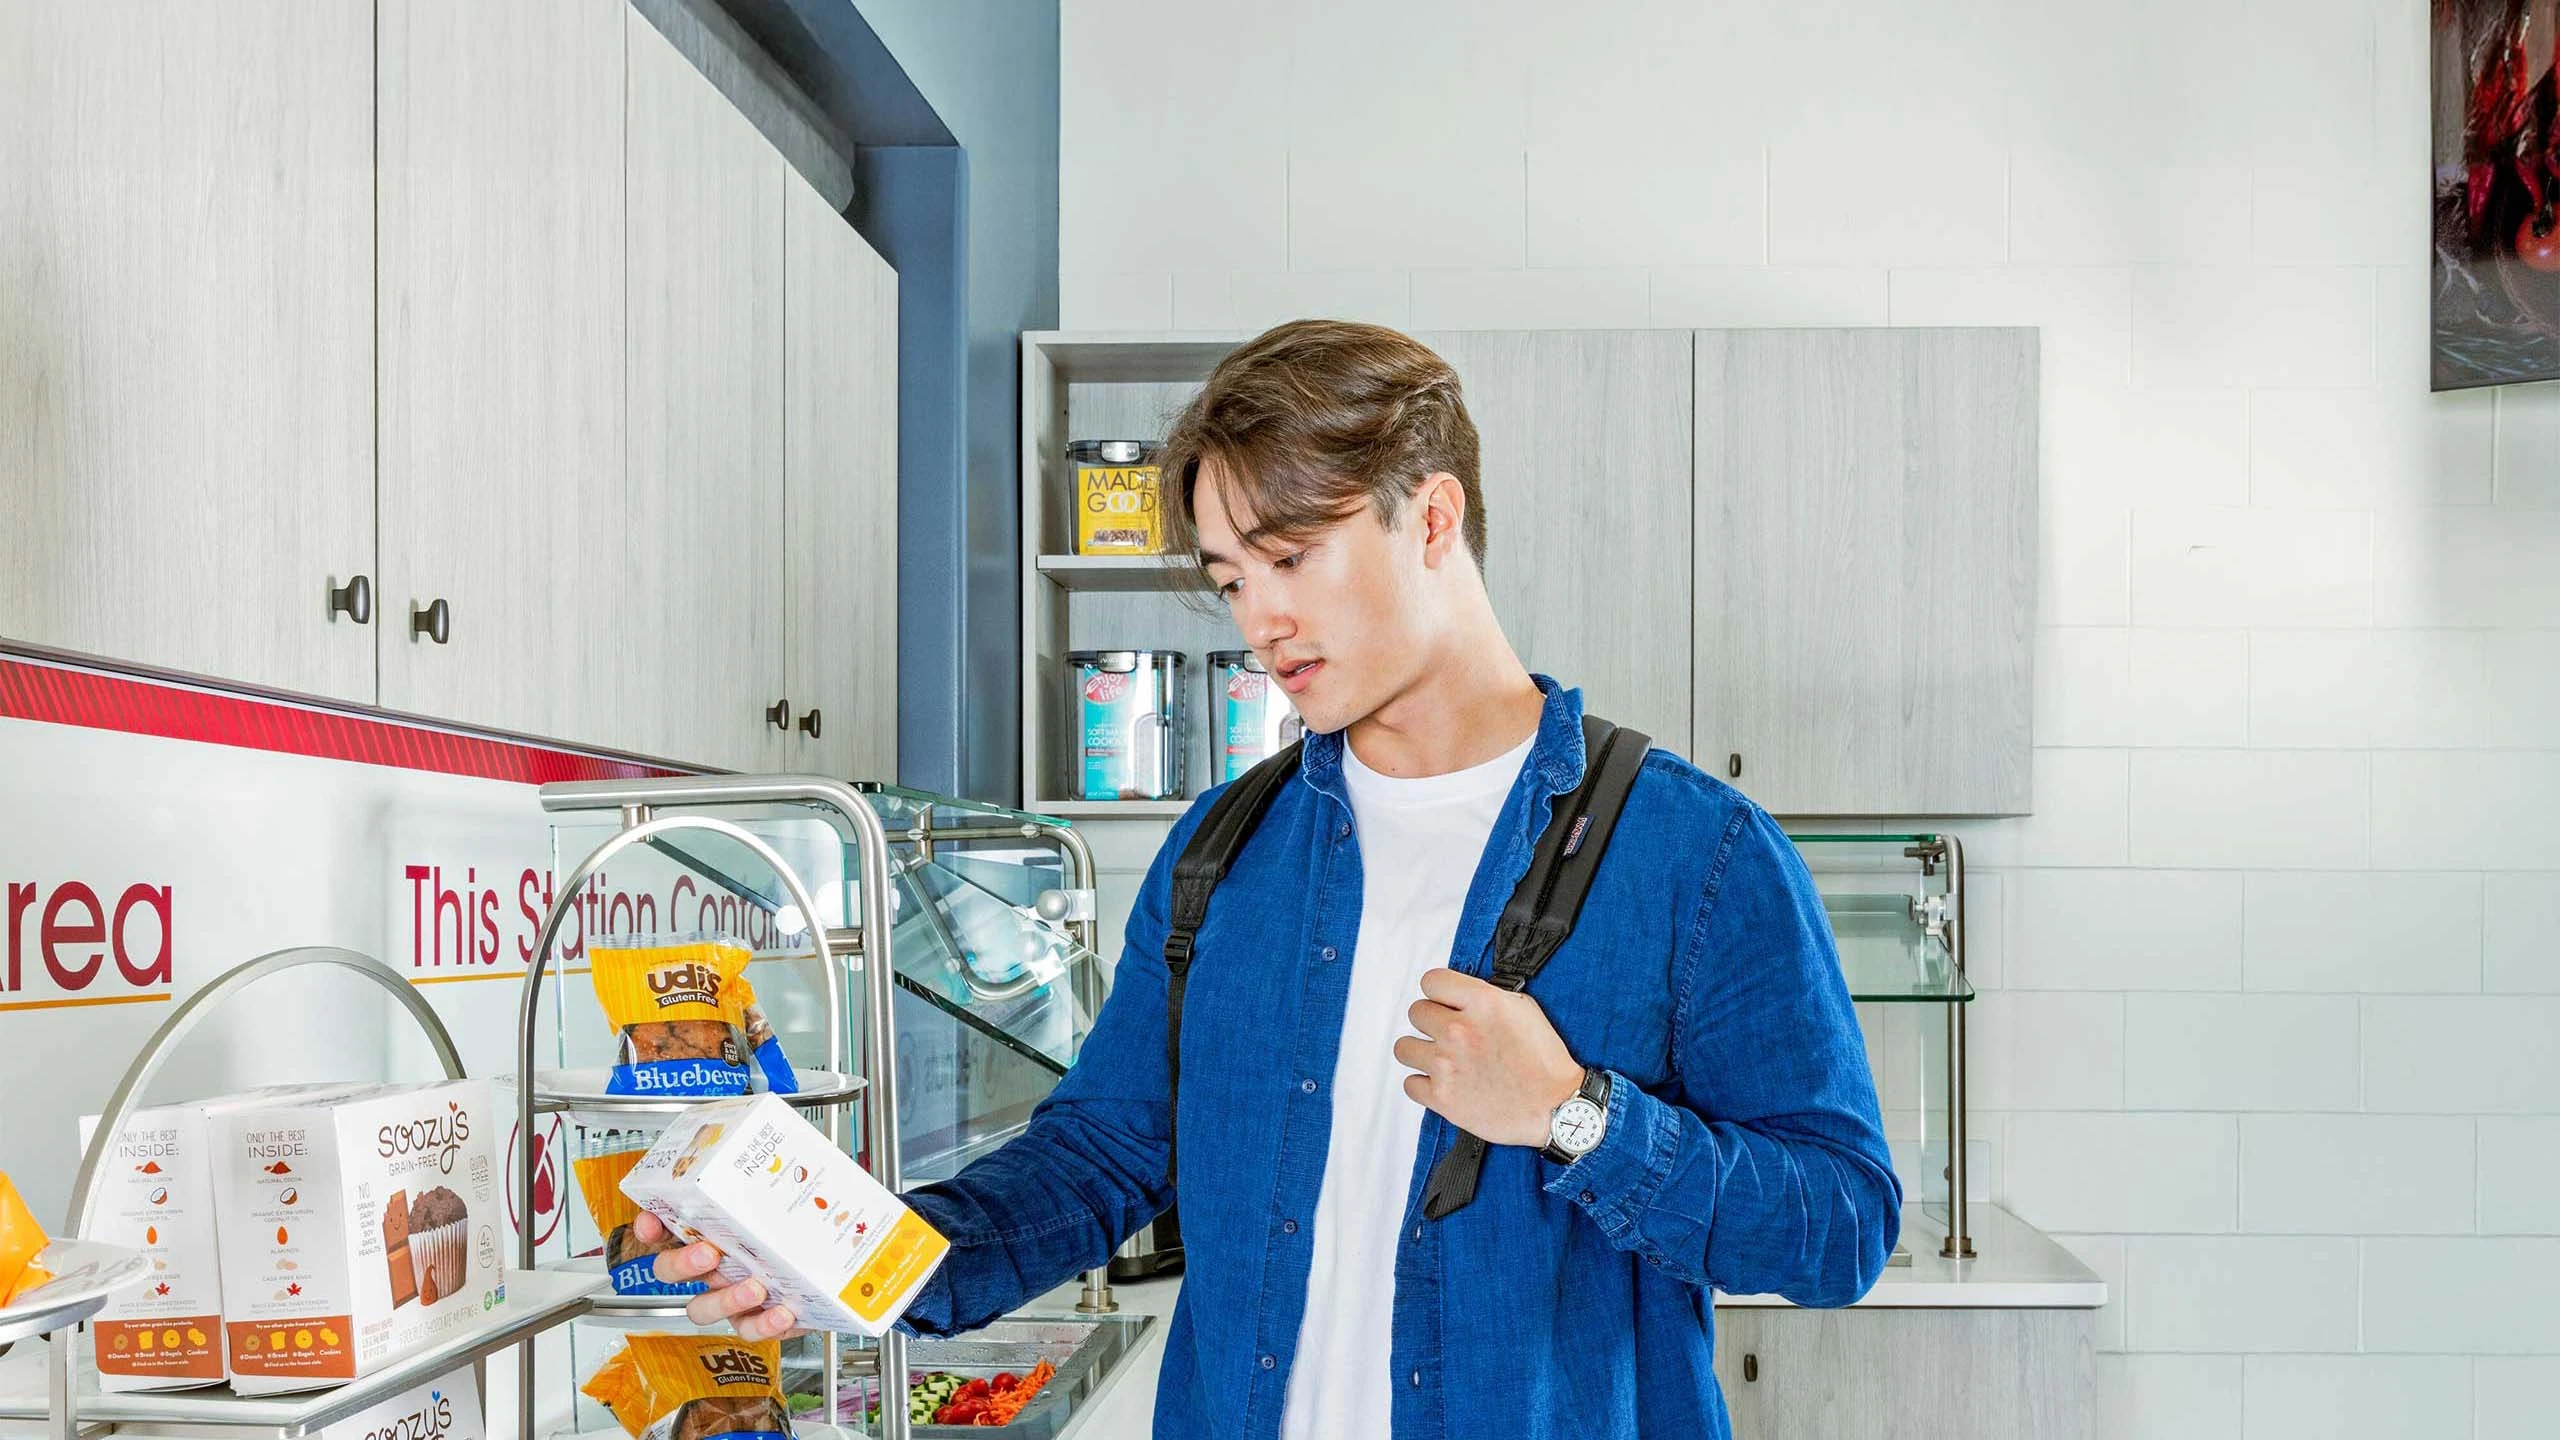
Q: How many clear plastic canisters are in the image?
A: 3